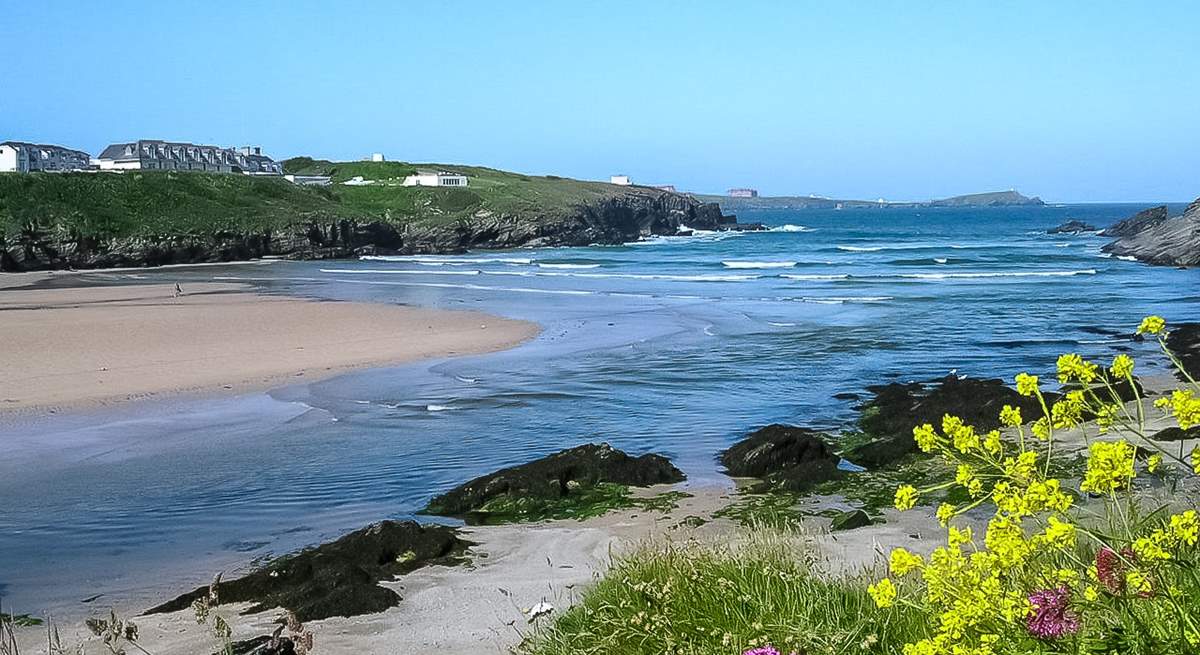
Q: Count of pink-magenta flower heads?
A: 3